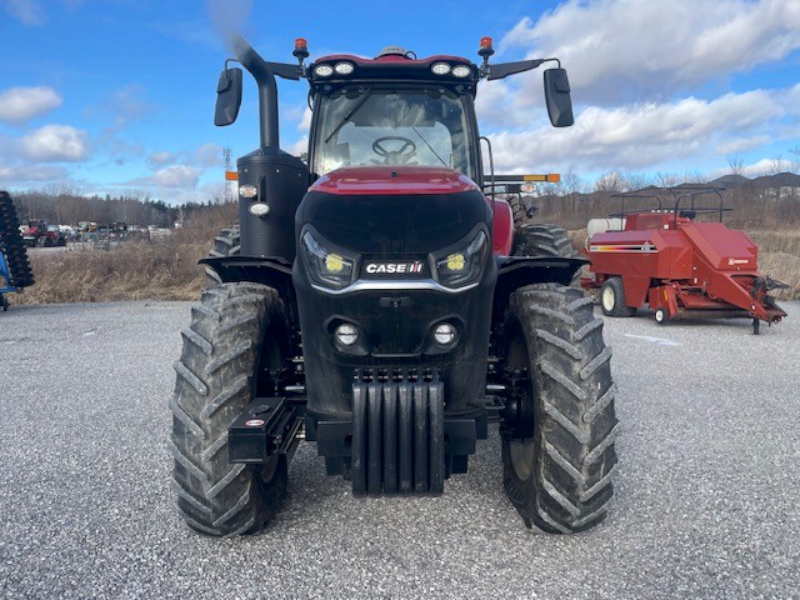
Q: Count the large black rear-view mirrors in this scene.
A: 2